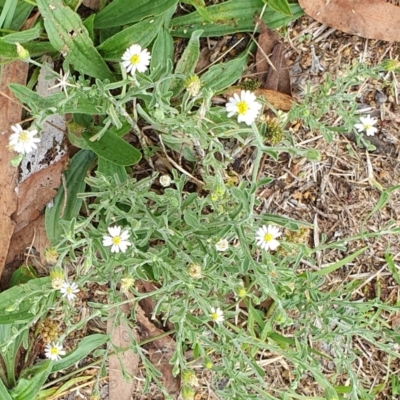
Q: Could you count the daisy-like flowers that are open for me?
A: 9